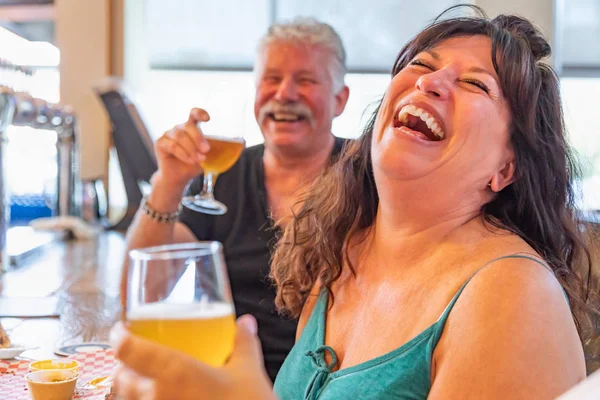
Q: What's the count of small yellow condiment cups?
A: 2